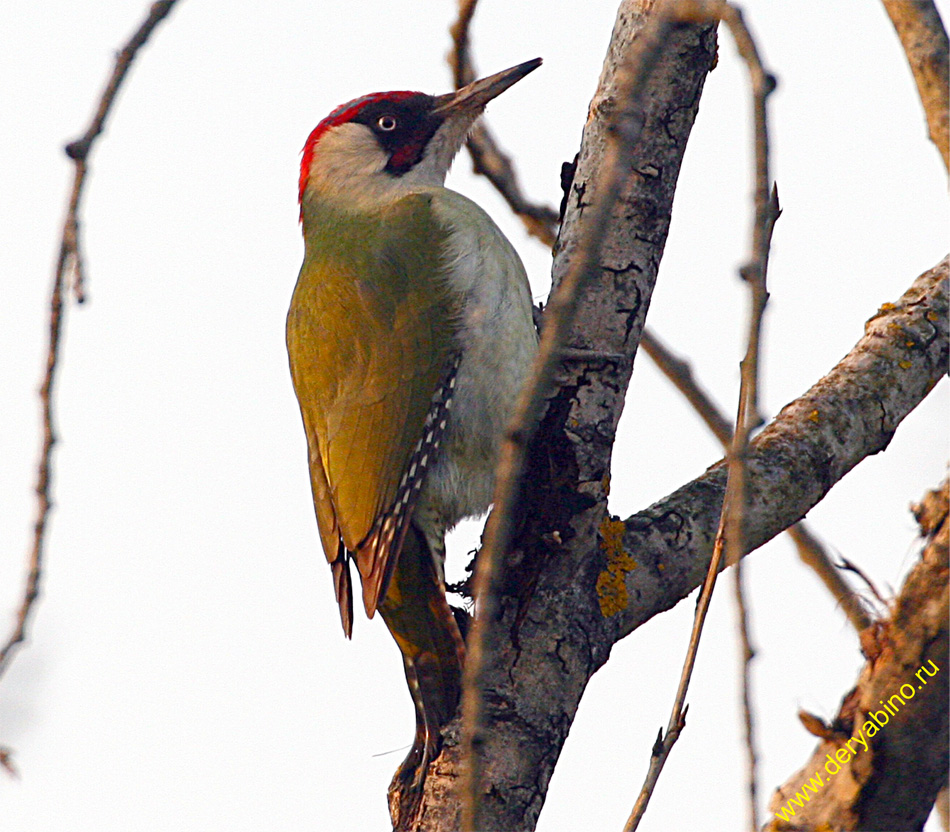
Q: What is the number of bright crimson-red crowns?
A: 1